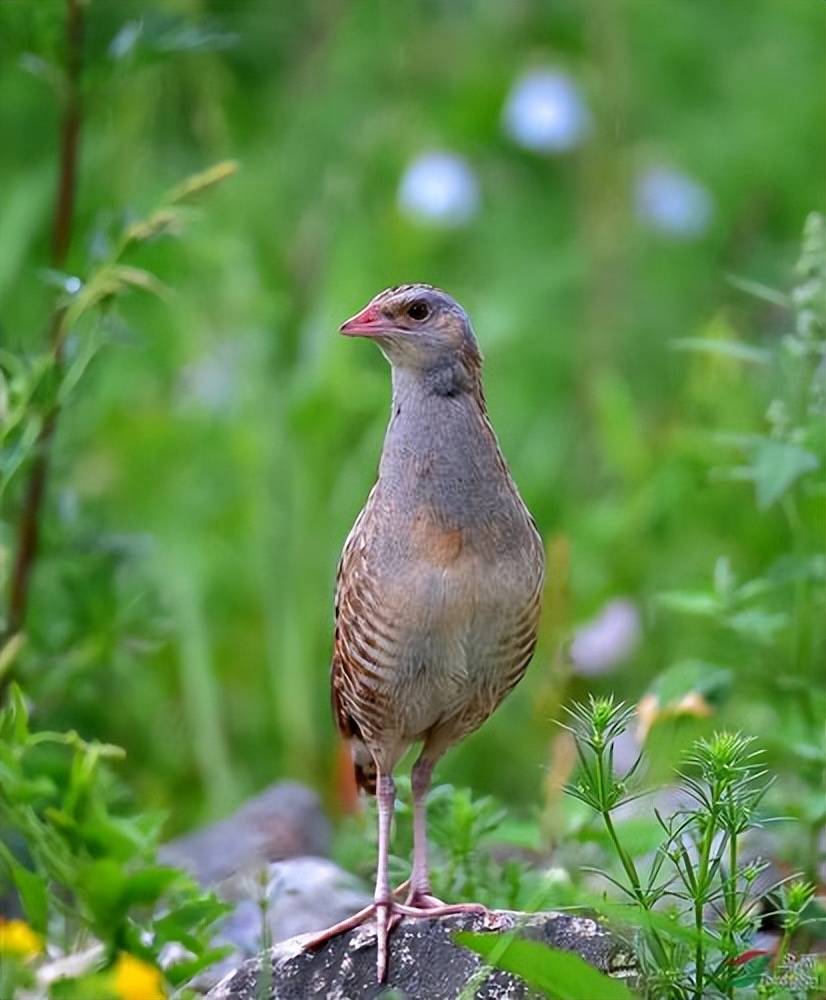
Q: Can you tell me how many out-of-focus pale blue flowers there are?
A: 3